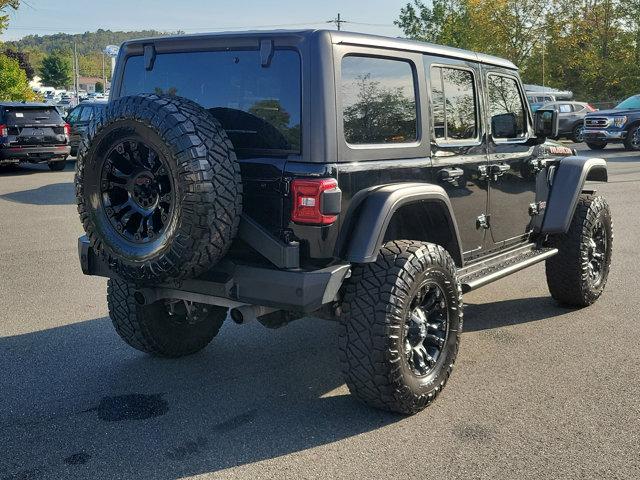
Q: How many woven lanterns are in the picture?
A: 0